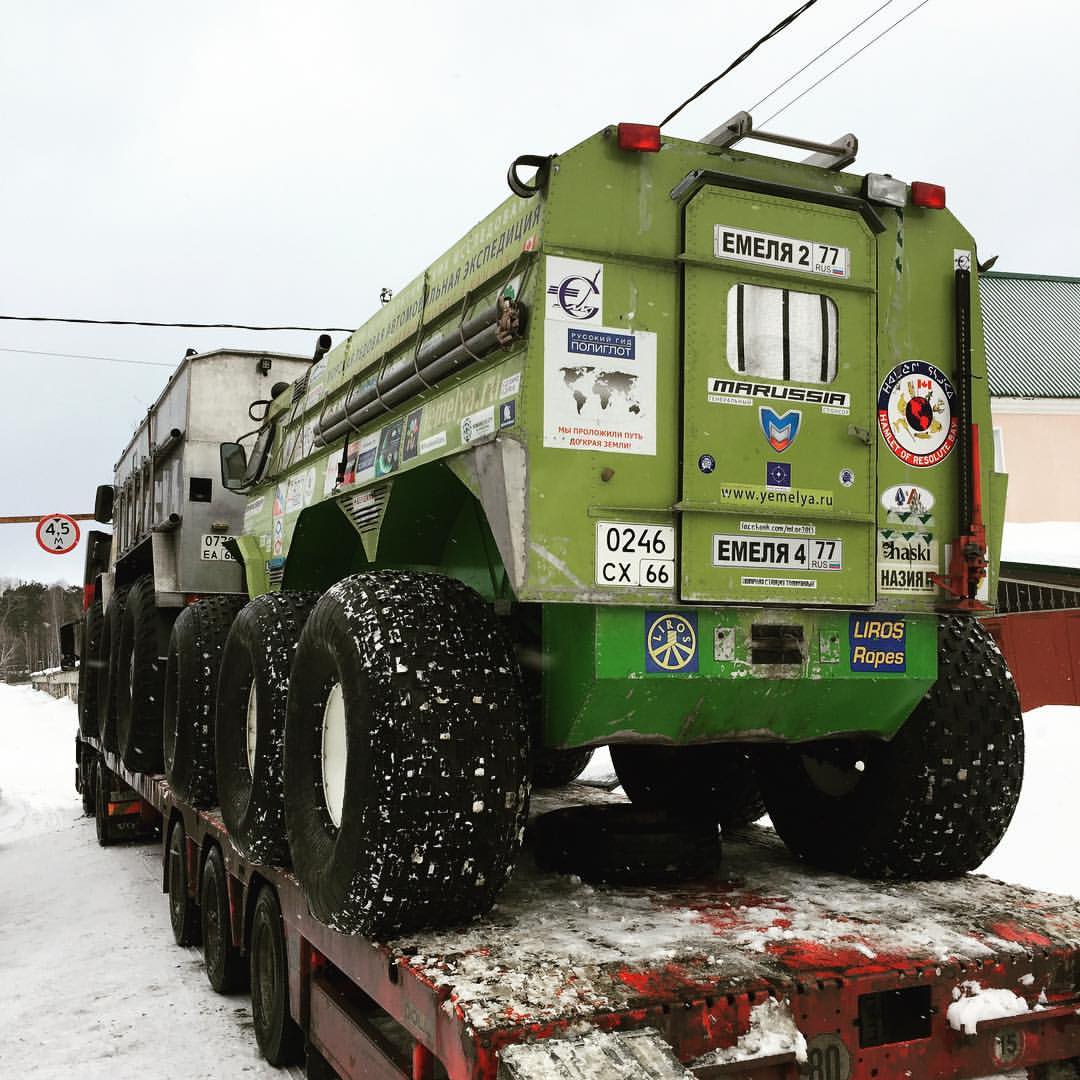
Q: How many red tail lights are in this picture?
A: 2